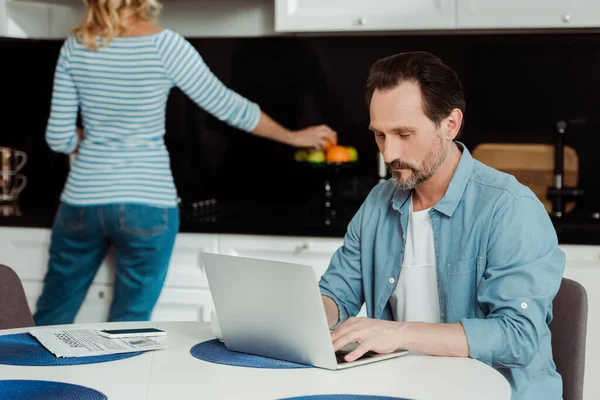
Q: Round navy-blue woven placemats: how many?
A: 4